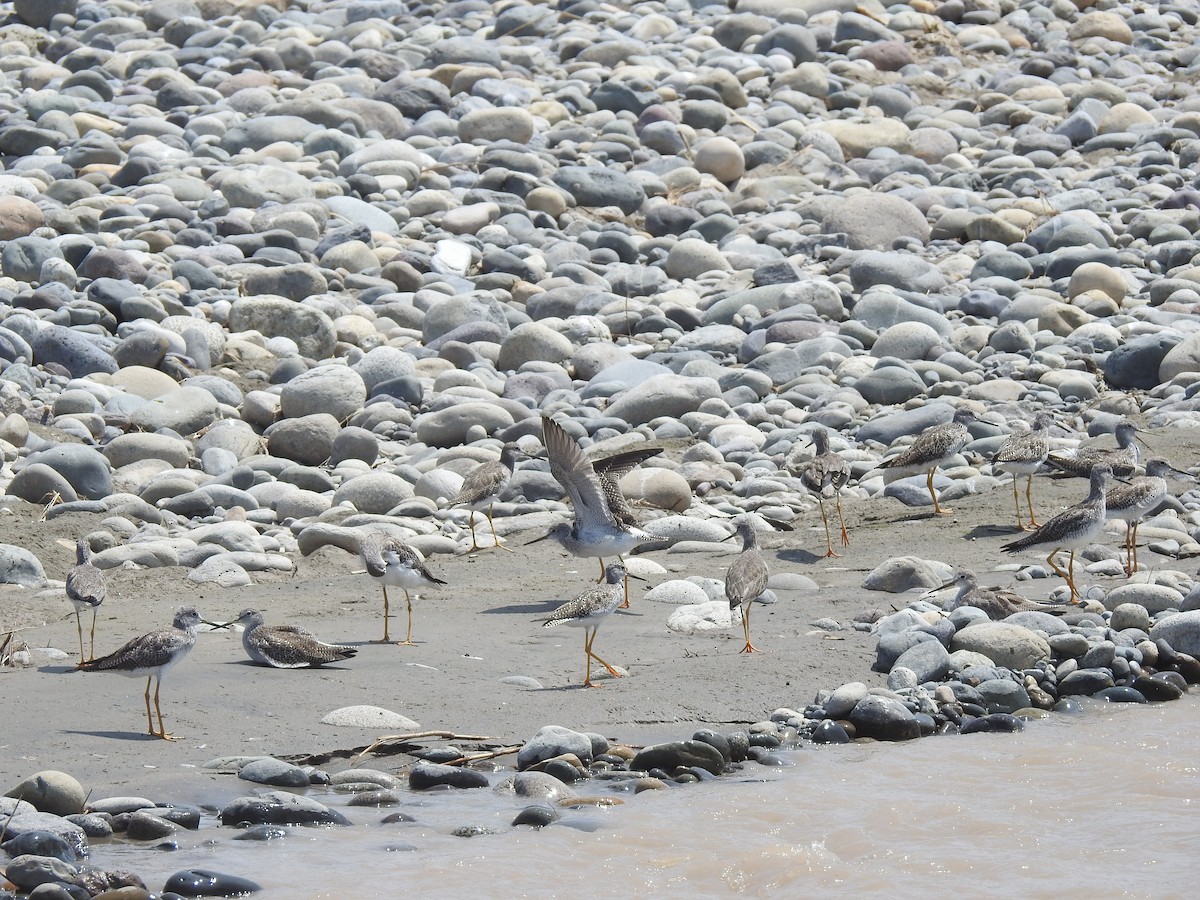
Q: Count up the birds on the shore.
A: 15